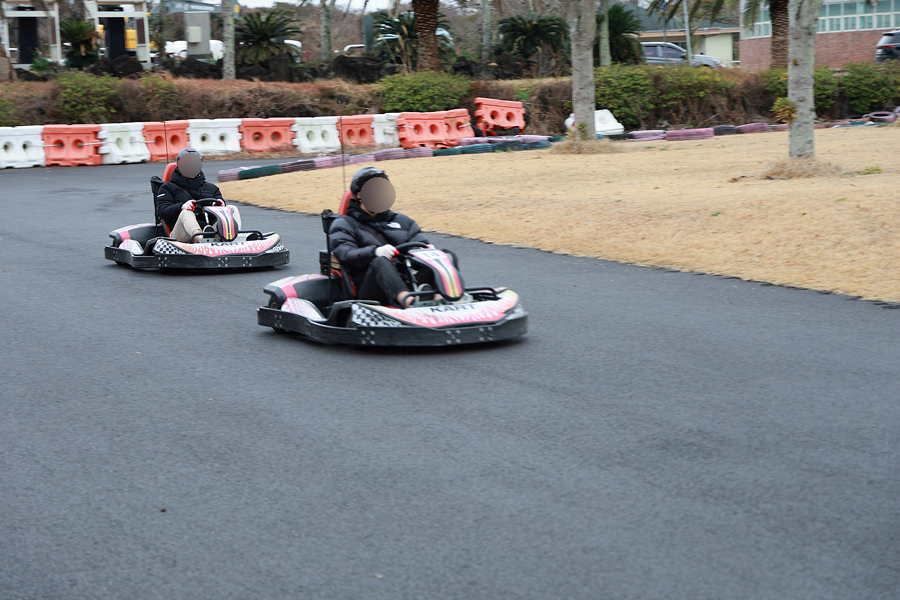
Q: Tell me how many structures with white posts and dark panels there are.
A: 2